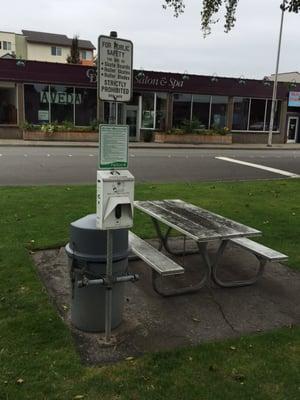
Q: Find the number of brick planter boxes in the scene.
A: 2